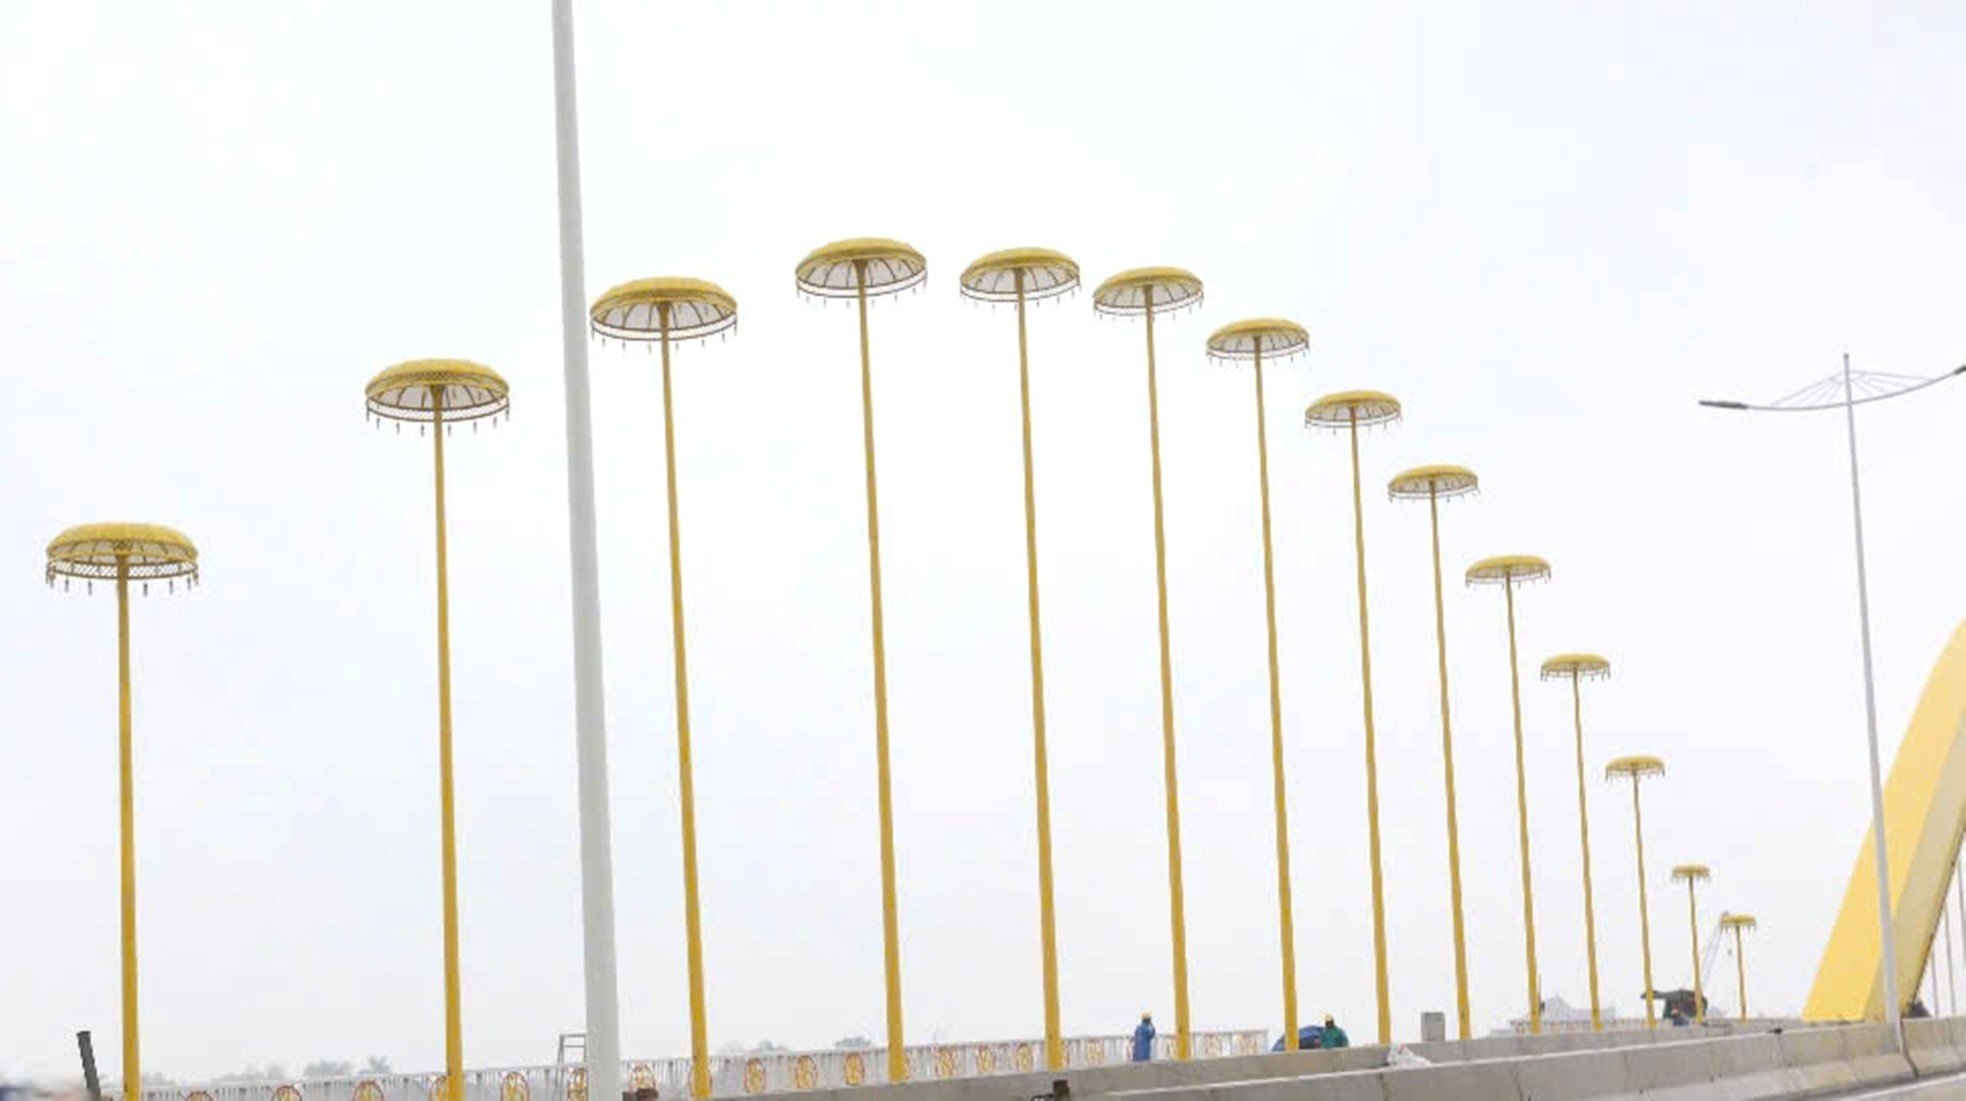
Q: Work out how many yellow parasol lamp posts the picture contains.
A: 14